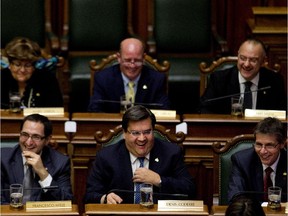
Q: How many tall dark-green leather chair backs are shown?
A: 3